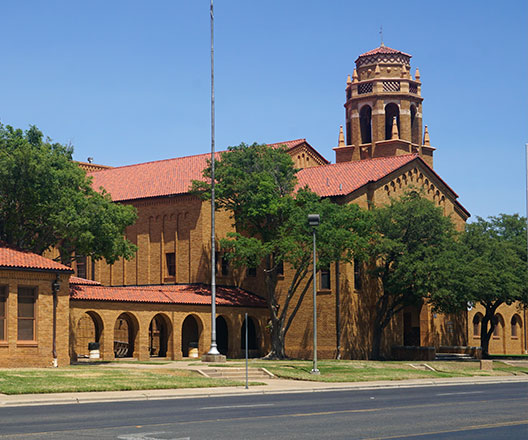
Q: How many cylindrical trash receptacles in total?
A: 2